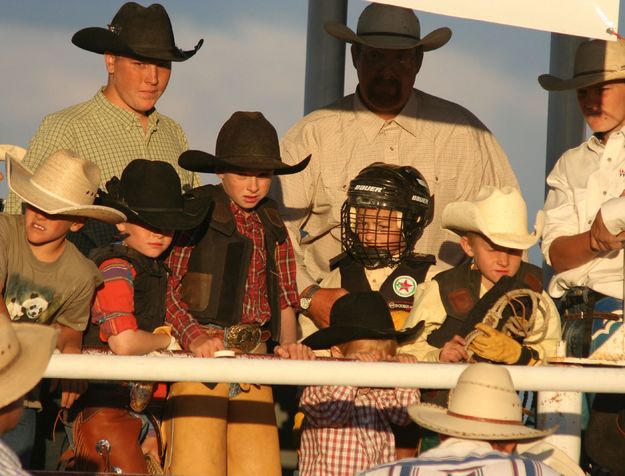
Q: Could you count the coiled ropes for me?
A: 1